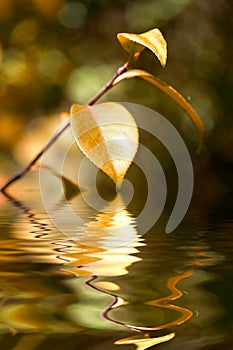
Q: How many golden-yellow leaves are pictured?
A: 3